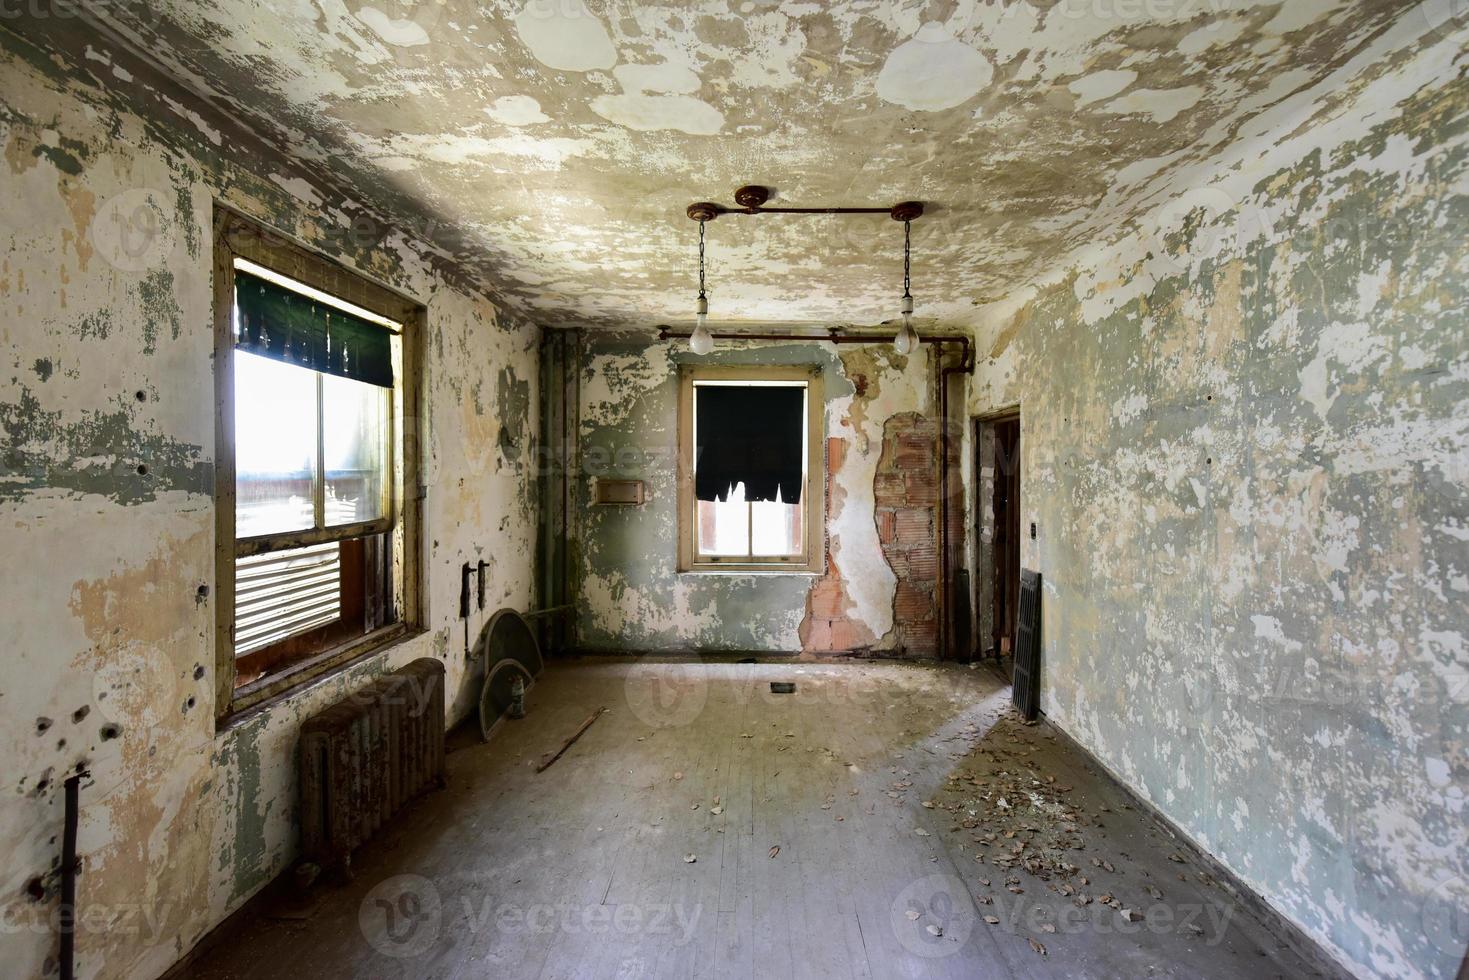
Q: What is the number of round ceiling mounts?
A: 3